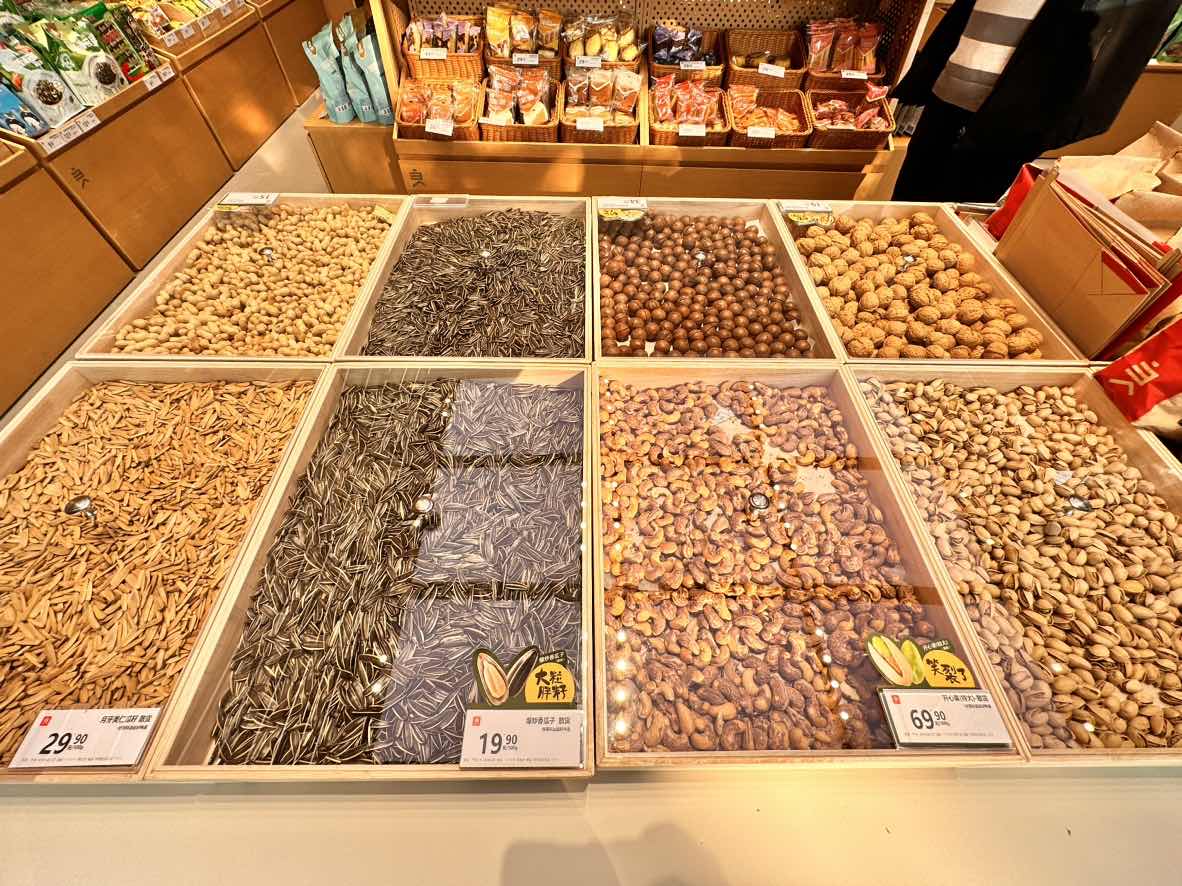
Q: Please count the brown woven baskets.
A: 12